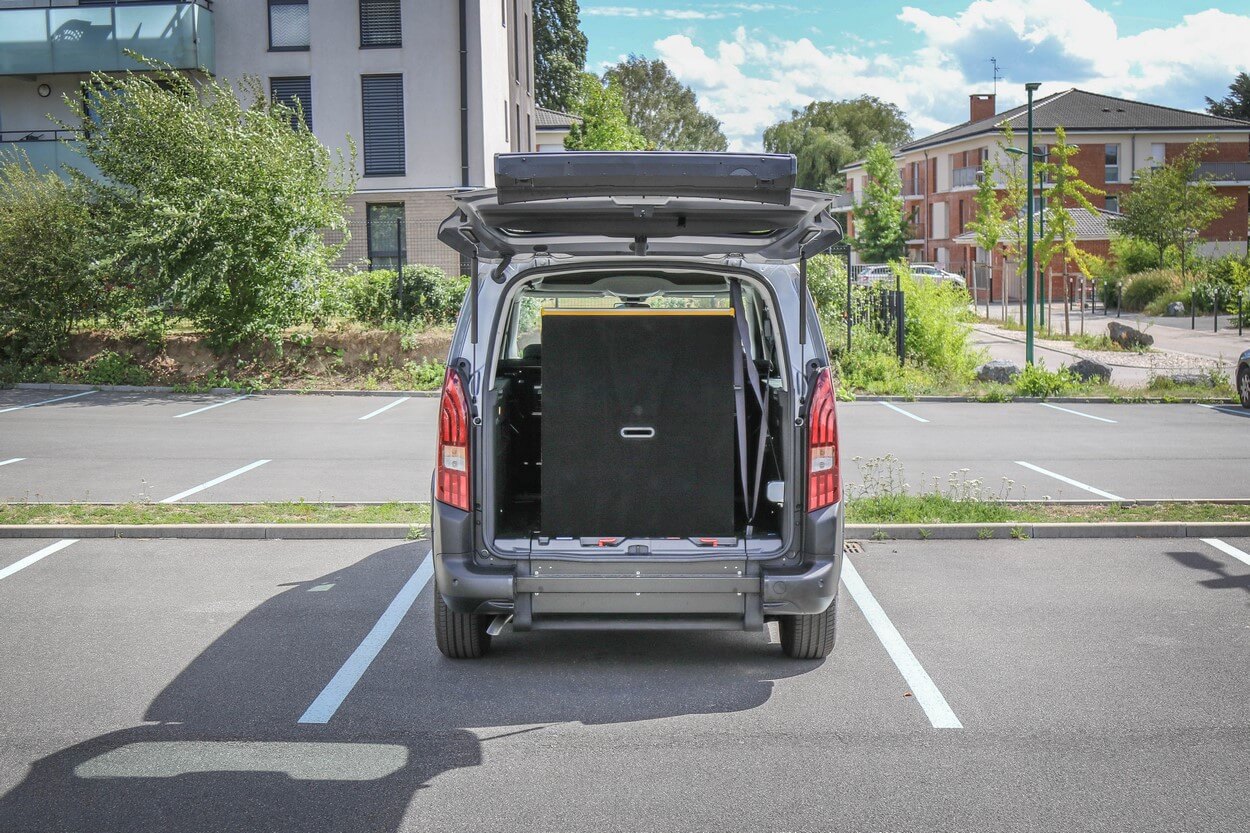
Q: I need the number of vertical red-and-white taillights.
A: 2